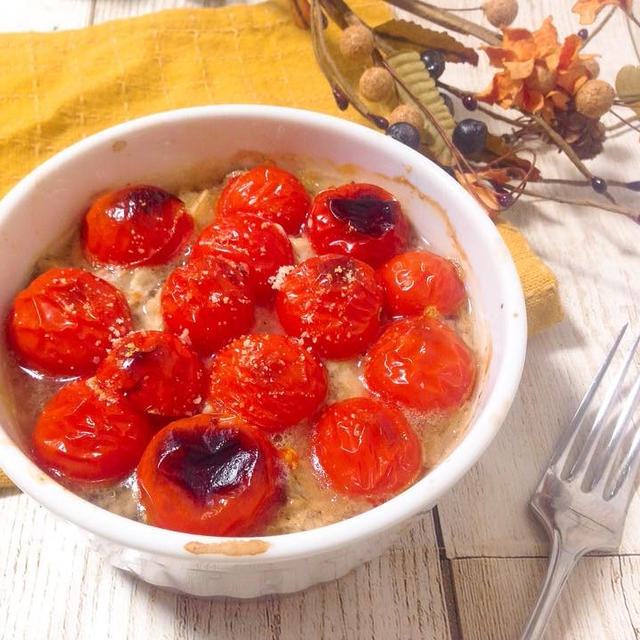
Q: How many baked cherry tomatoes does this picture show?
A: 14